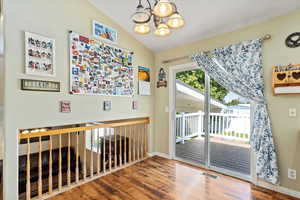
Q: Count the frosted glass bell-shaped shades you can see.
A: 5